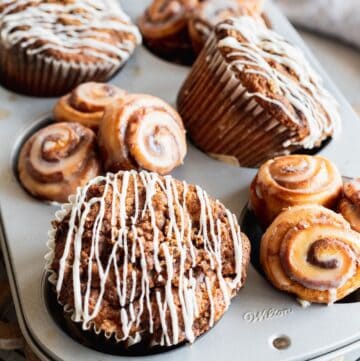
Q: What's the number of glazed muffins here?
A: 3